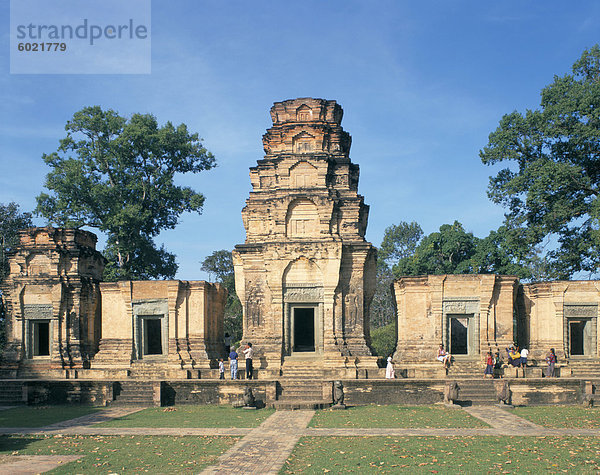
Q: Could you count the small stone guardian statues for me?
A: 4